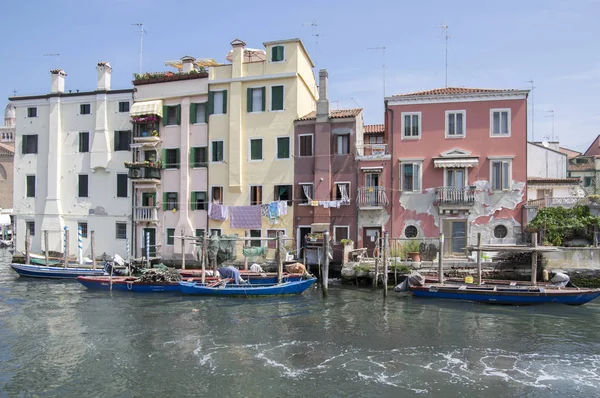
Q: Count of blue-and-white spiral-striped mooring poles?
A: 4